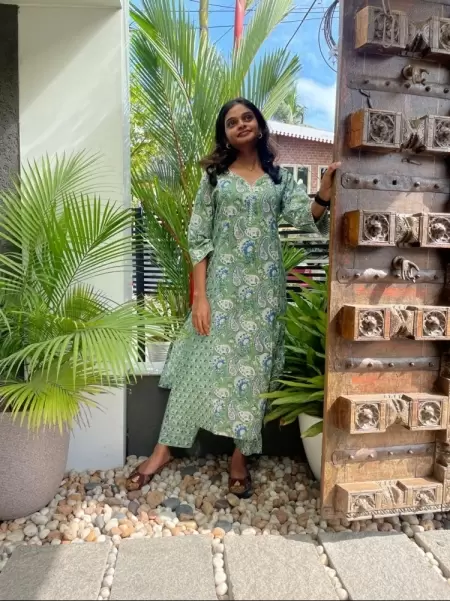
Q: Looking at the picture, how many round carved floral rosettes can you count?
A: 12